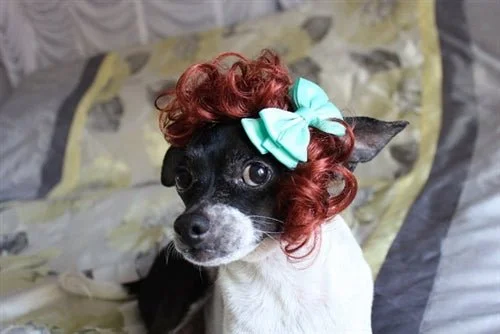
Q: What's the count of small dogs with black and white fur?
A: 1